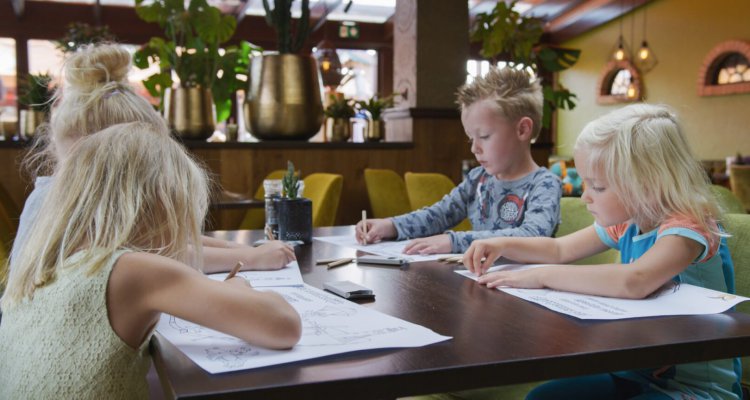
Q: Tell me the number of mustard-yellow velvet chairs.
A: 4